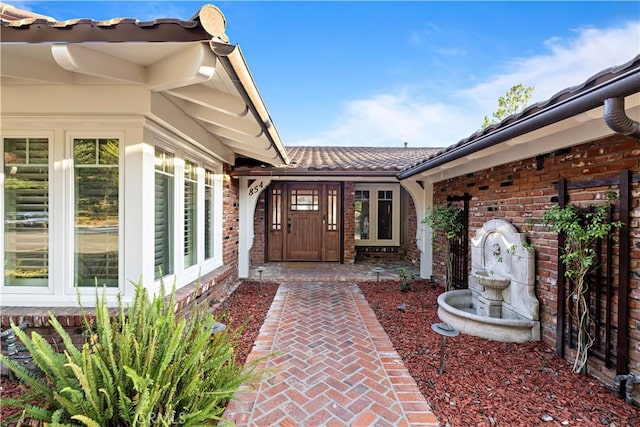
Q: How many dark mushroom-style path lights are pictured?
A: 4